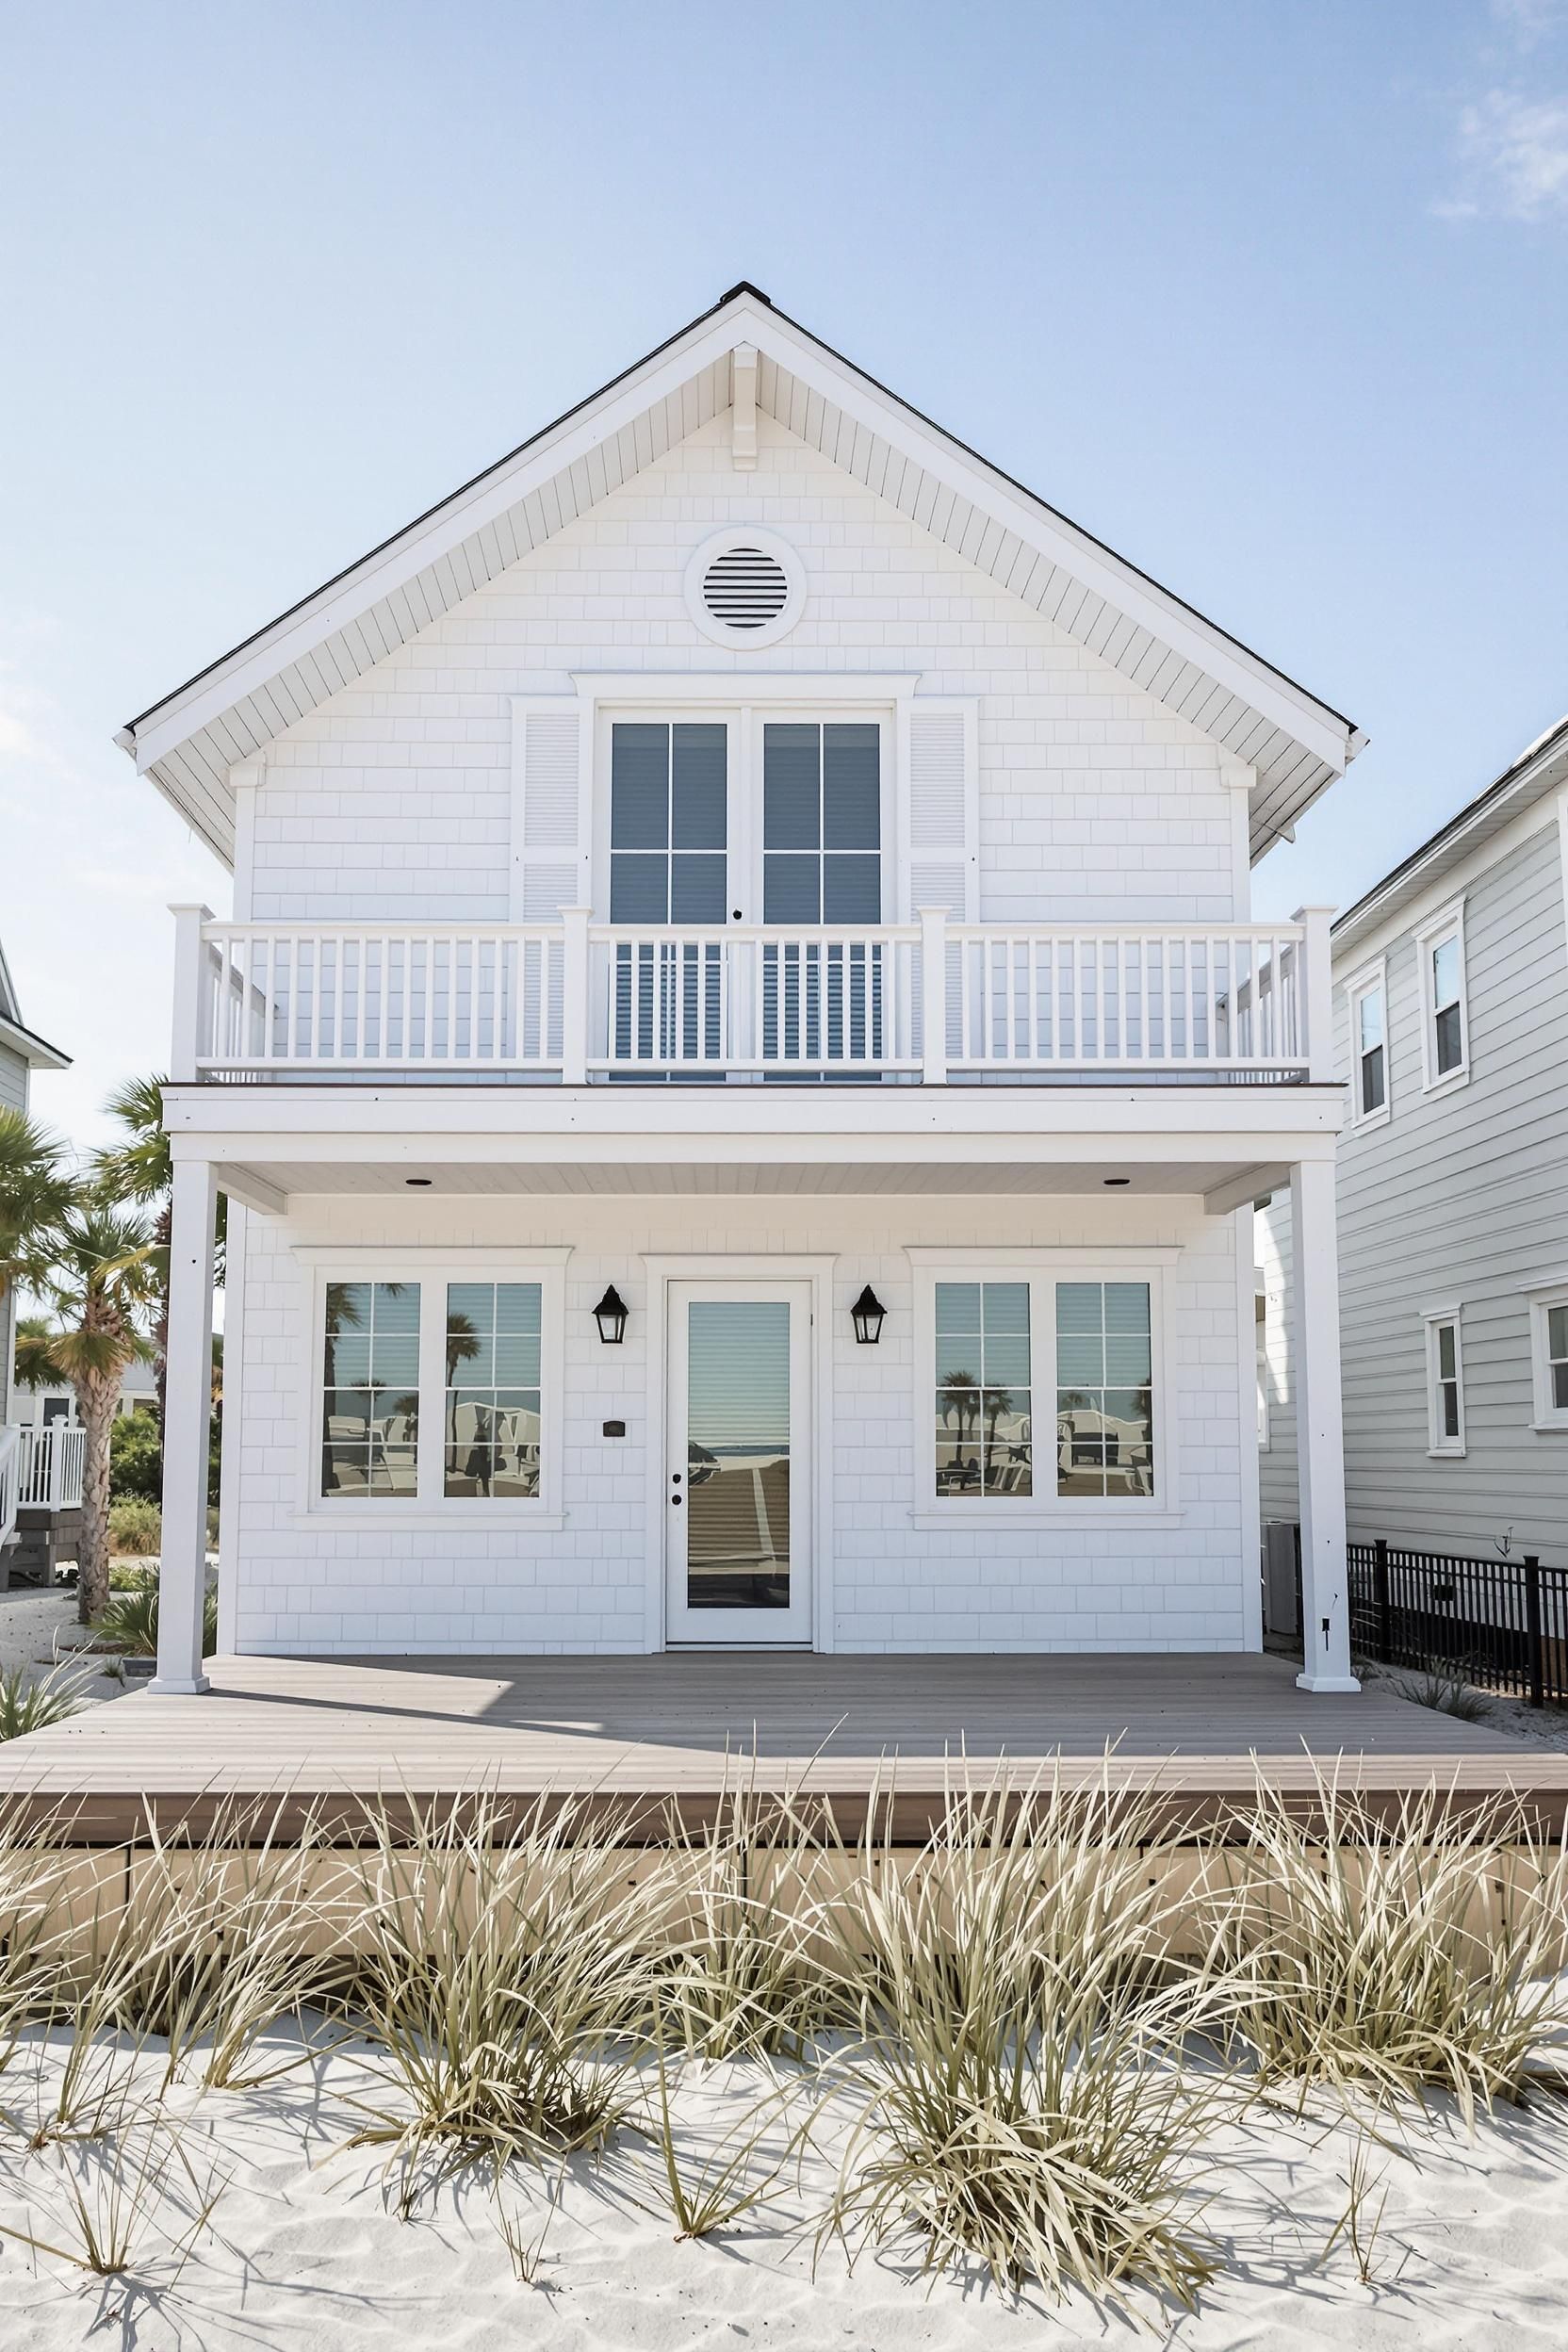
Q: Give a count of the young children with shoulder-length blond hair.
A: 0